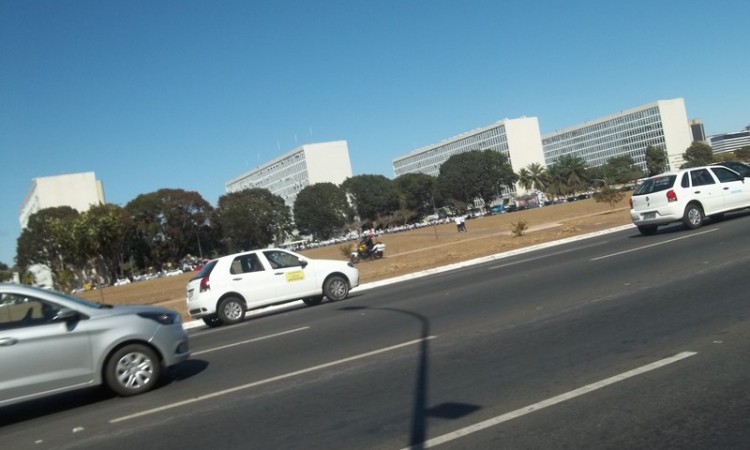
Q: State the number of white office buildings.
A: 4